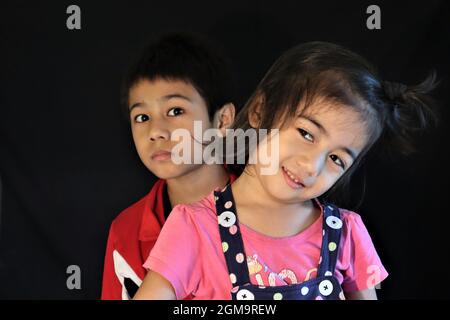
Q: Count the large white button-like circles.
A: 4